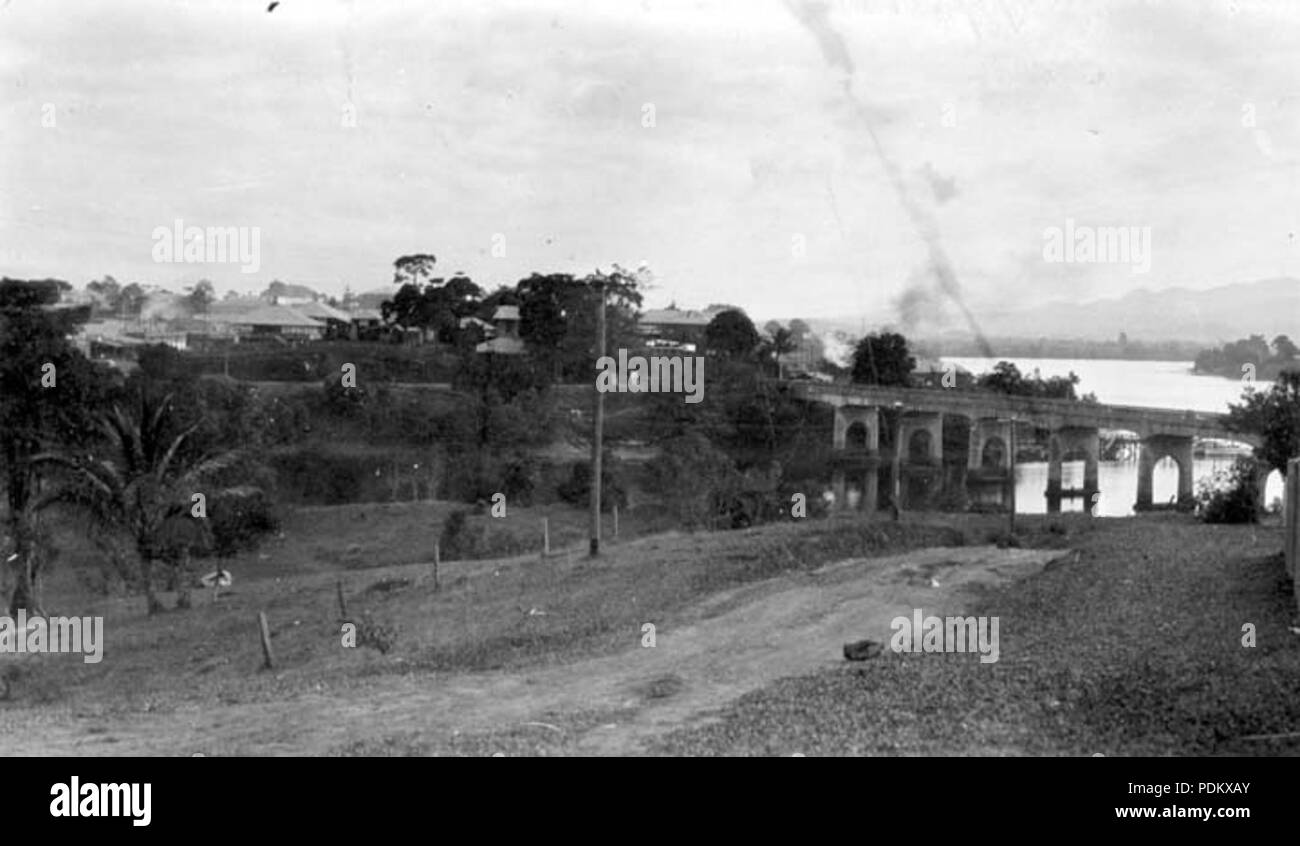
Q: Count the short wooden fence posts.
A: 5